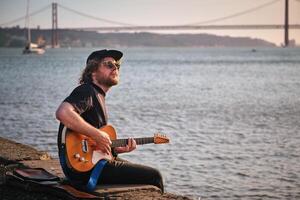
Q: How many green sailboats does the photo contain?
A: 0